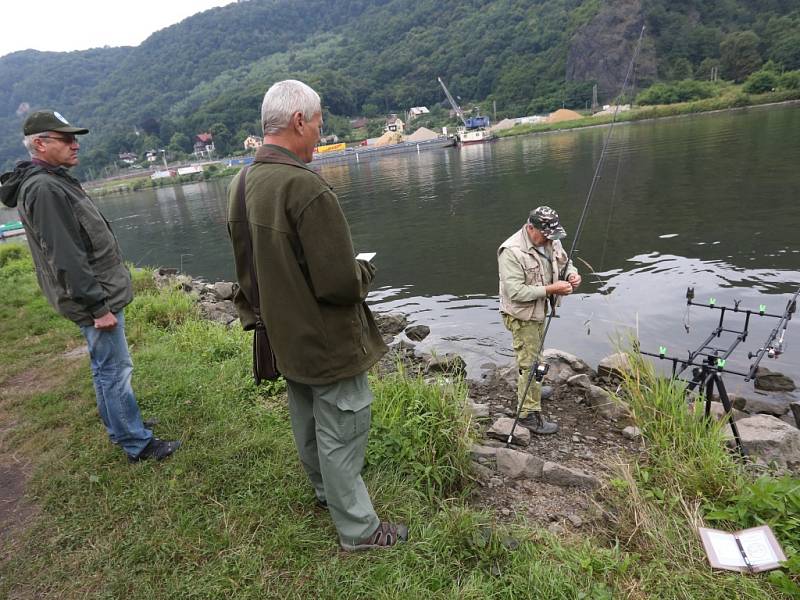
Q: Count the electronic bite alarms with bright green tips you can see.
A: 4